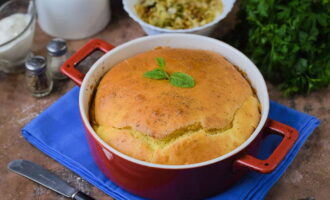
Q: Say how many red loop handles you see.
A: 2